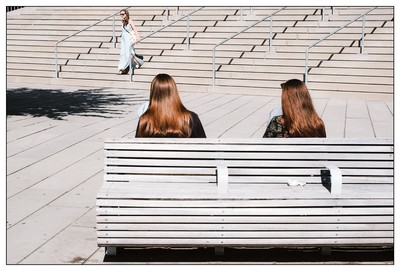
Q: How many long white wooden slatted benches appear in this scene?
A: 1